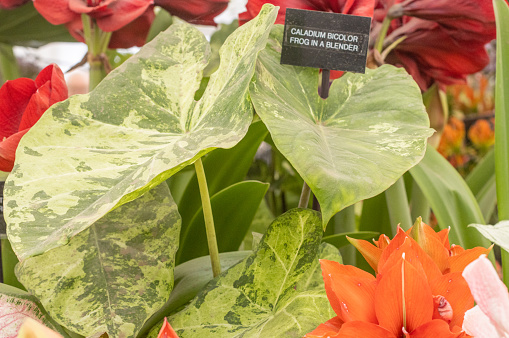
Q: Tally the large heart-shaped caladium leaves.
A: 4